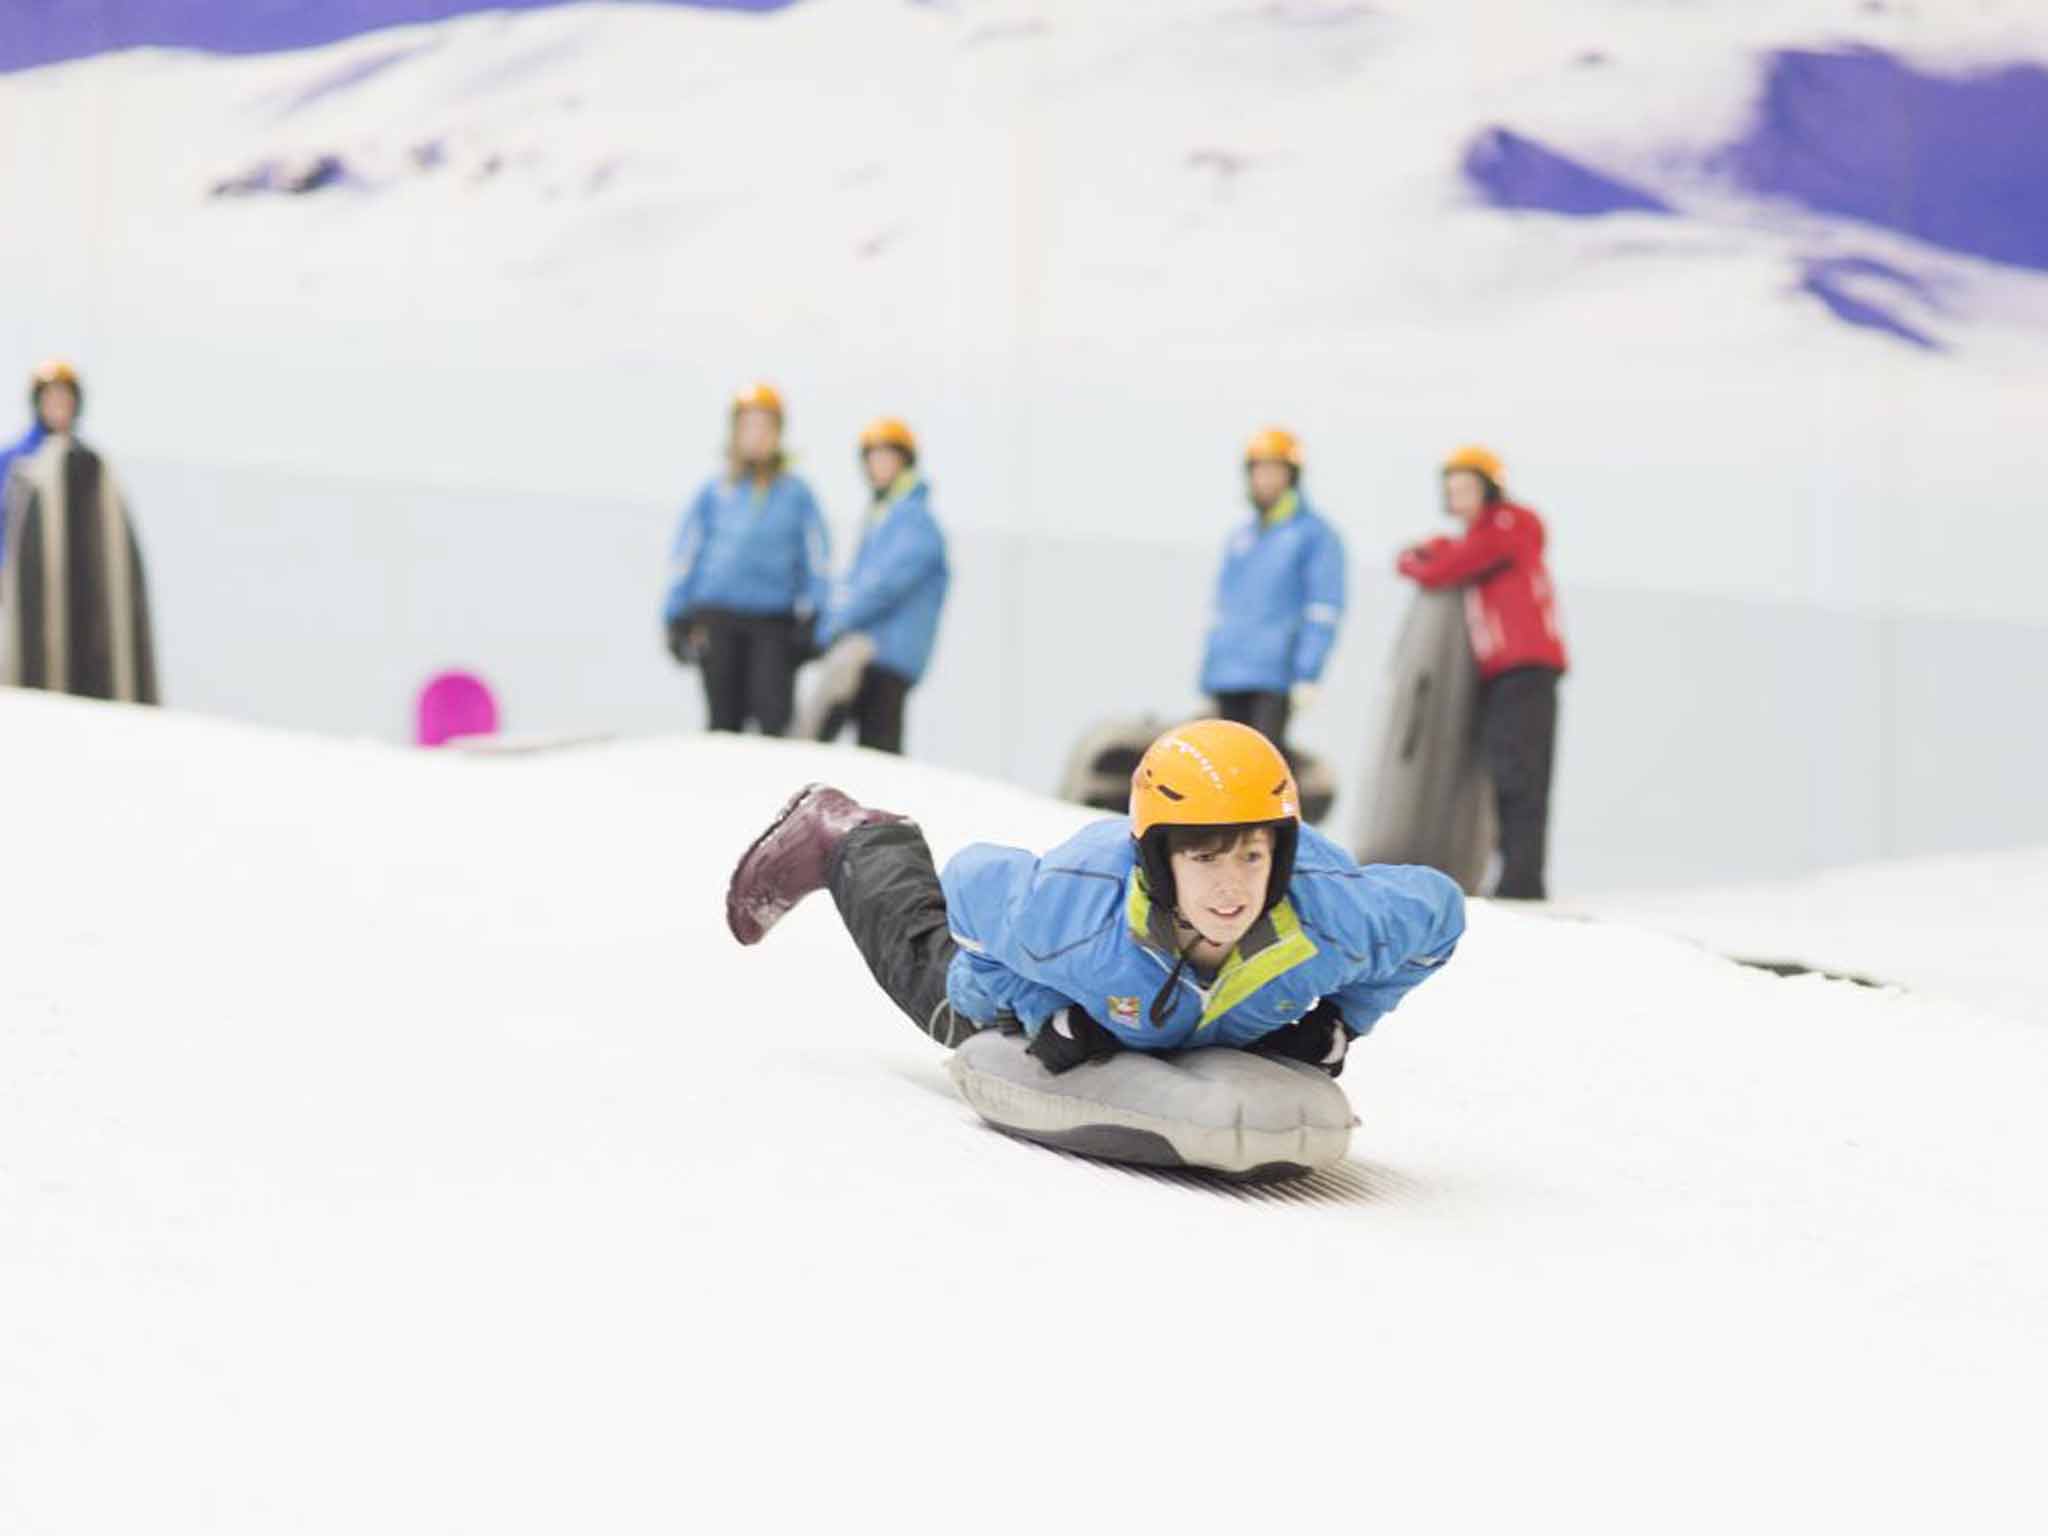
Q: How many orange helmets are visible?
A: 6